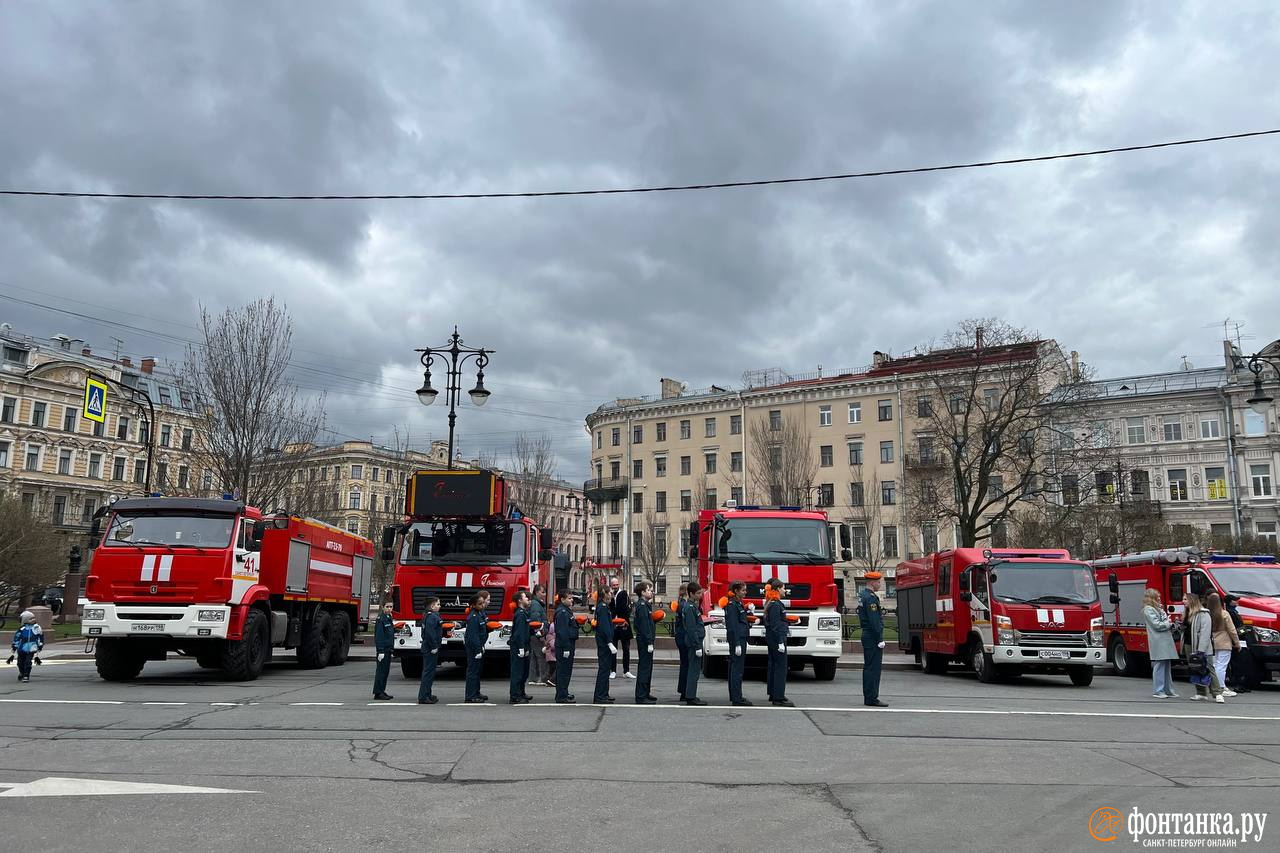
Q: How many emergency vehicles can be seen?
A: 5